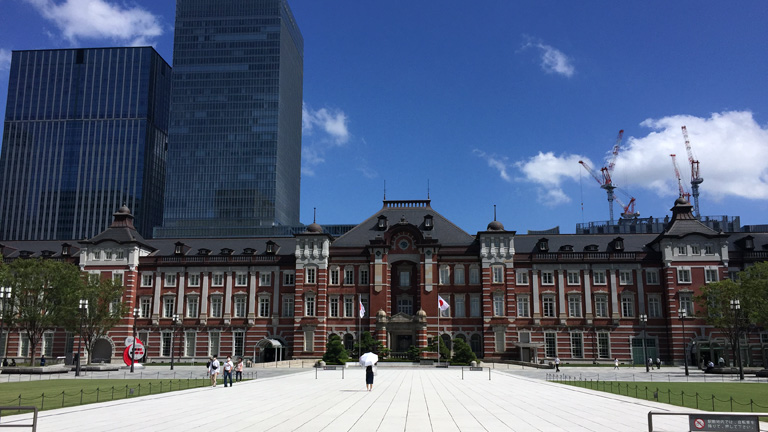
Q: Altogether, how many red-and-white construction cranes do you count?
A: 4